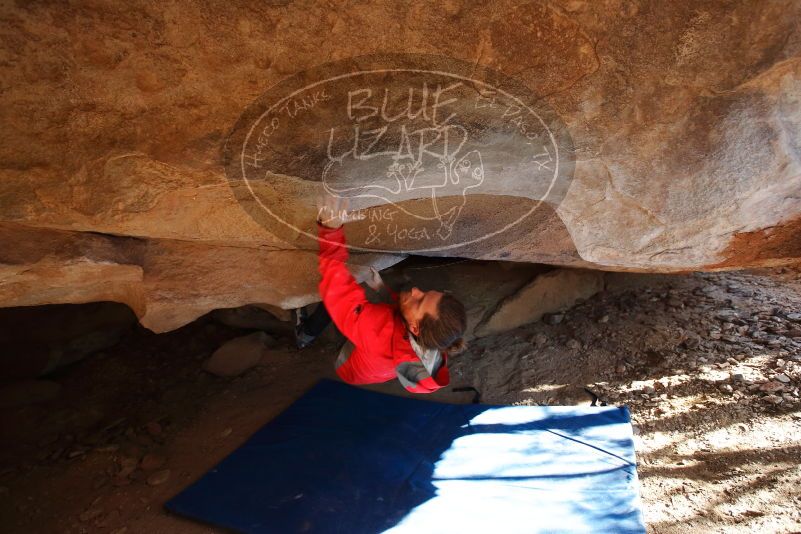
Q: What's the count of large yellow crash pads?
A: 0